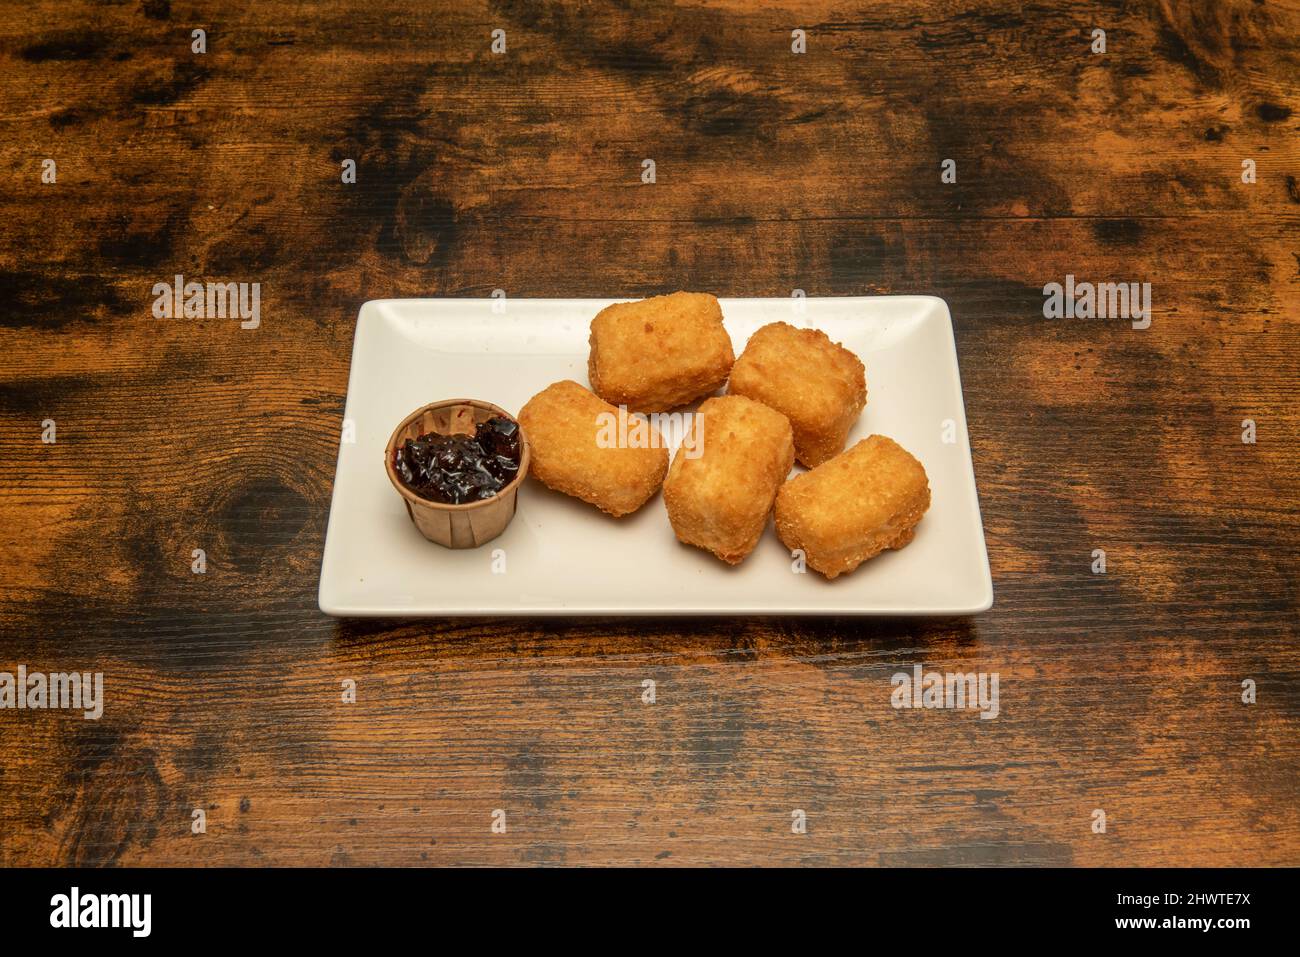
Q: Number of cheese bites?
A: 5